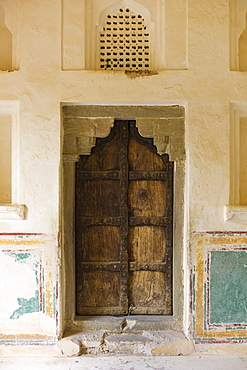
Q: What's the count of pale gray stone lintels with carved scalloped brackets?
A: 1